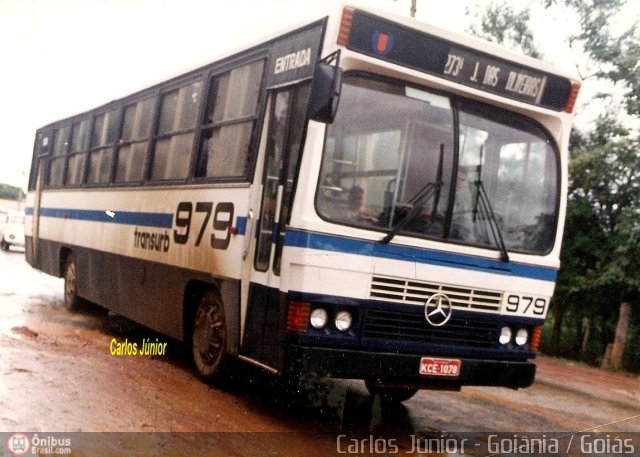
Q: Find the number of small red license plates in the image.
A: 1